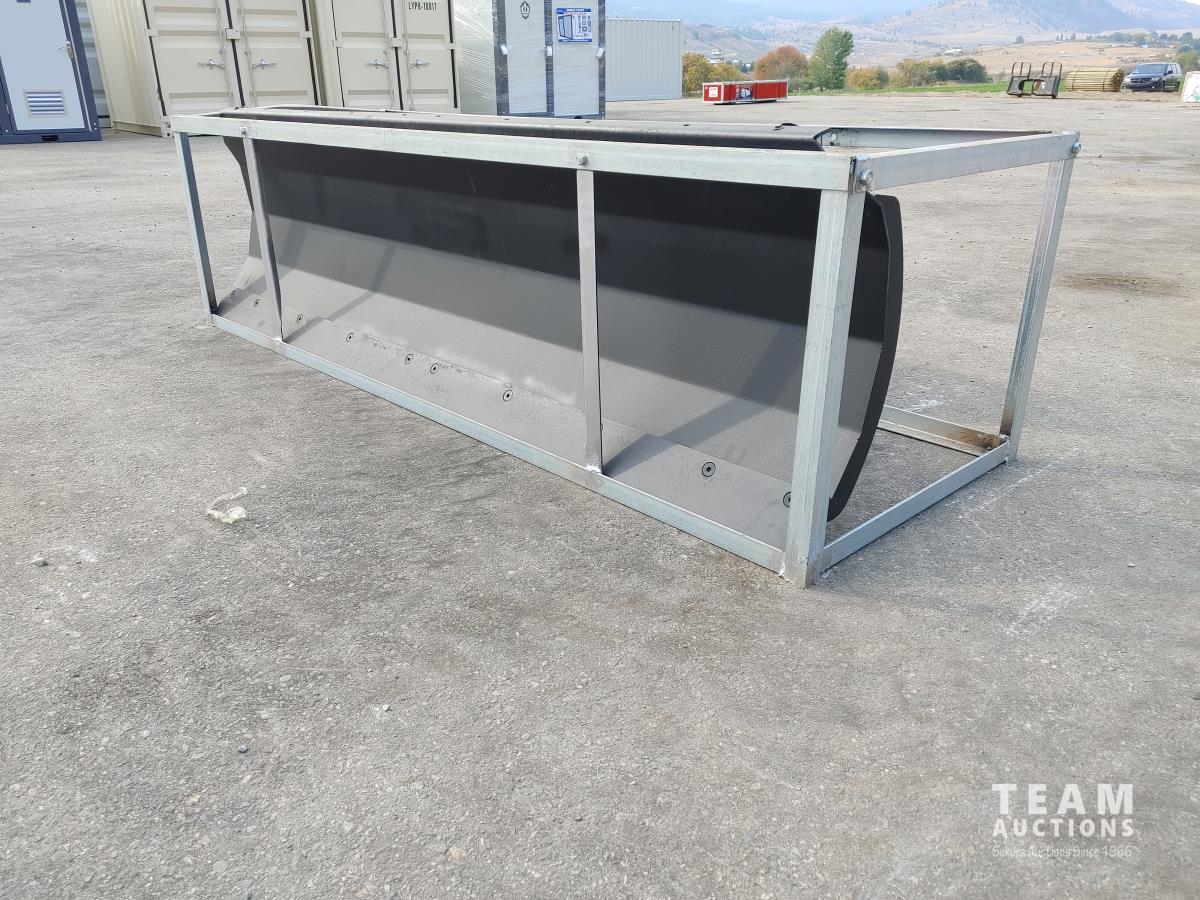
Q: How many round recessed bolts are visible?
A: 9